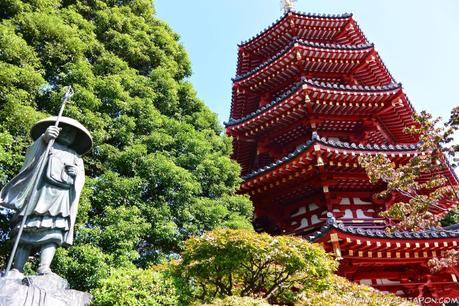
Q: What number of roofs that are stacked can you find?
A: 5